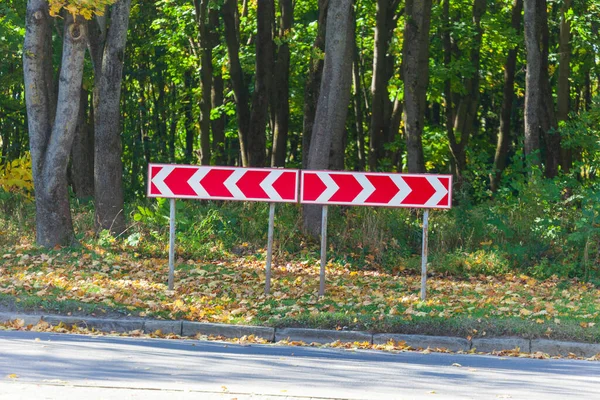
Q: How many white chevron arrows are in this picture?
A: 8